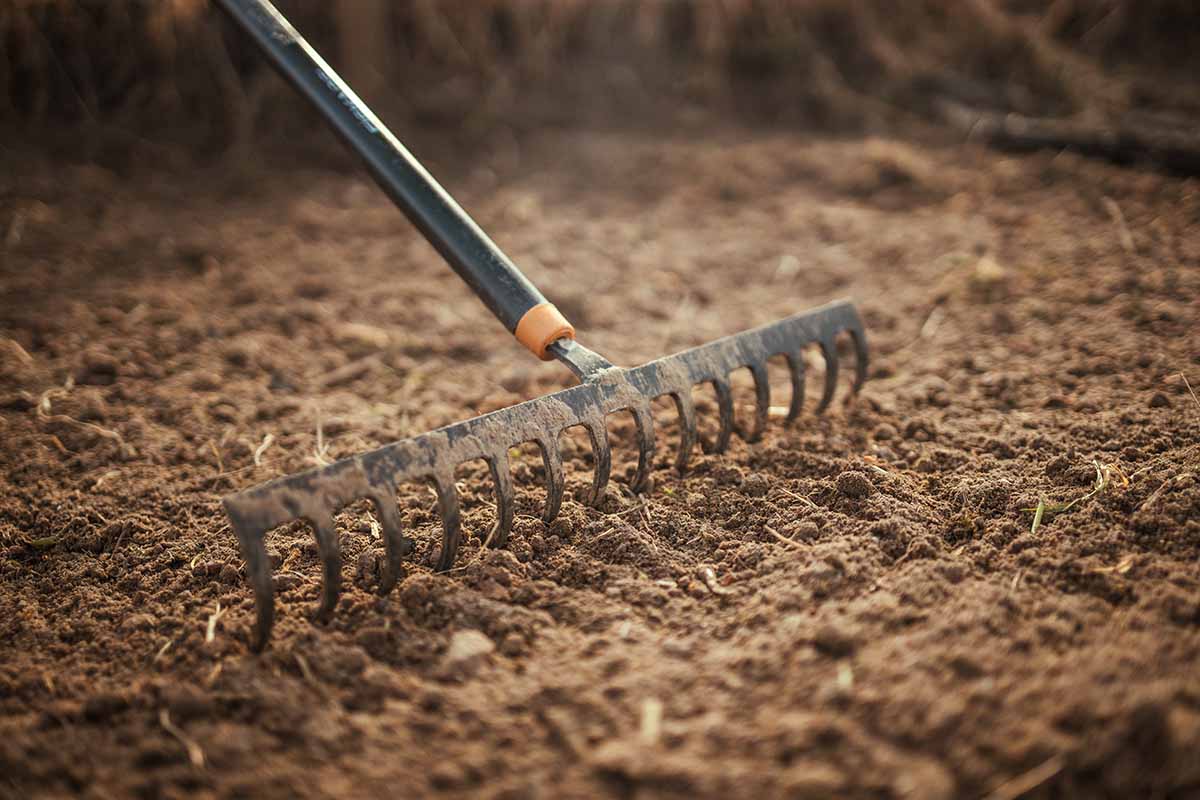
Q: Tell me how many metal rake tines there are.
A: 14